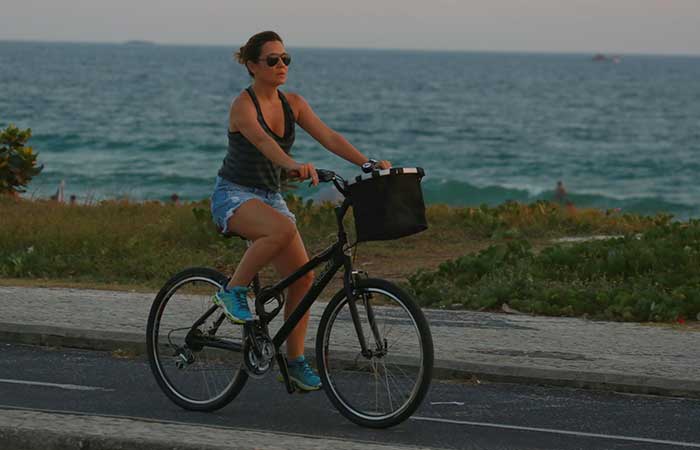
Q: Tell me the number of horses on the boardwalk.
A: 0